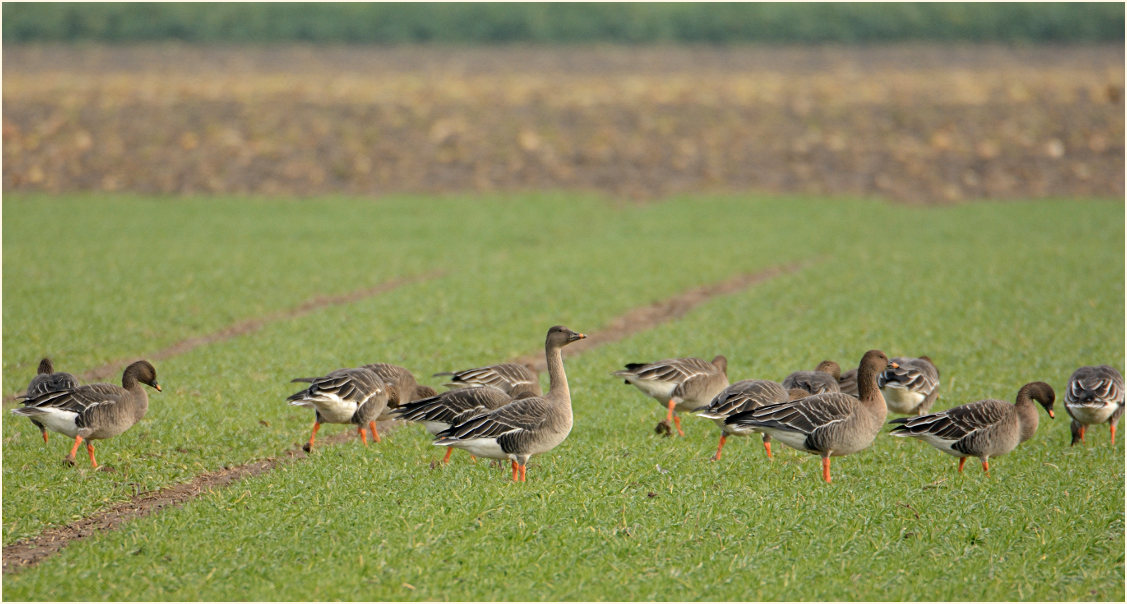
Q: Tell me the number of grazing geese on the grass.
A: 15